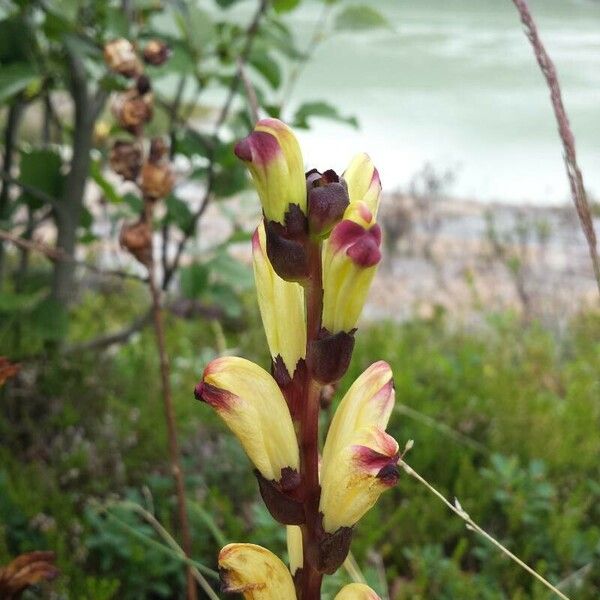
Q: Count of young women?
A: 0